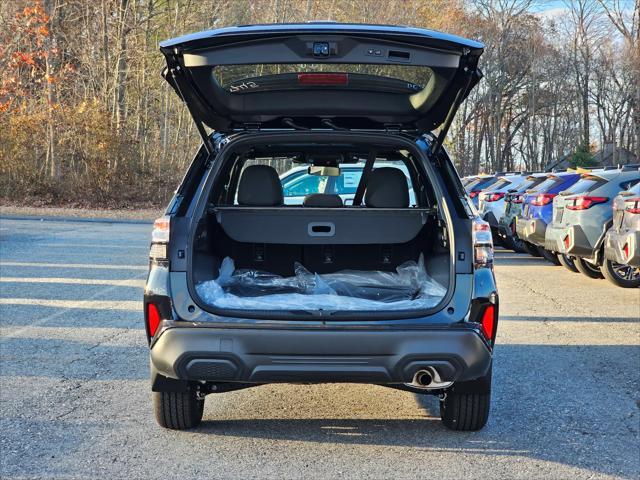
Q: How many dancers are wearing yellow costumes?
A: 0